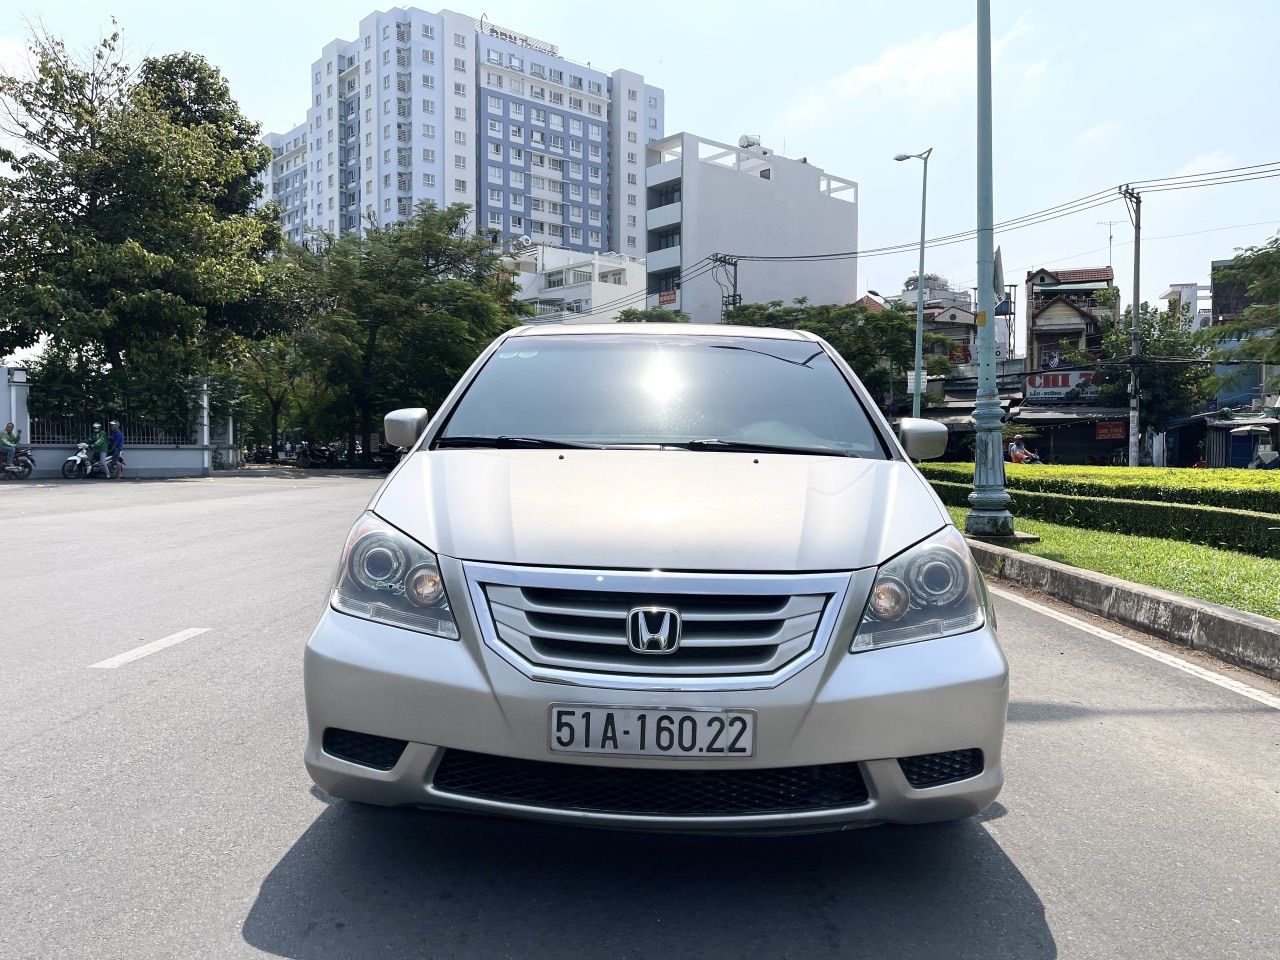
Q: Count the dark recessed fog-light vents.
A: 2